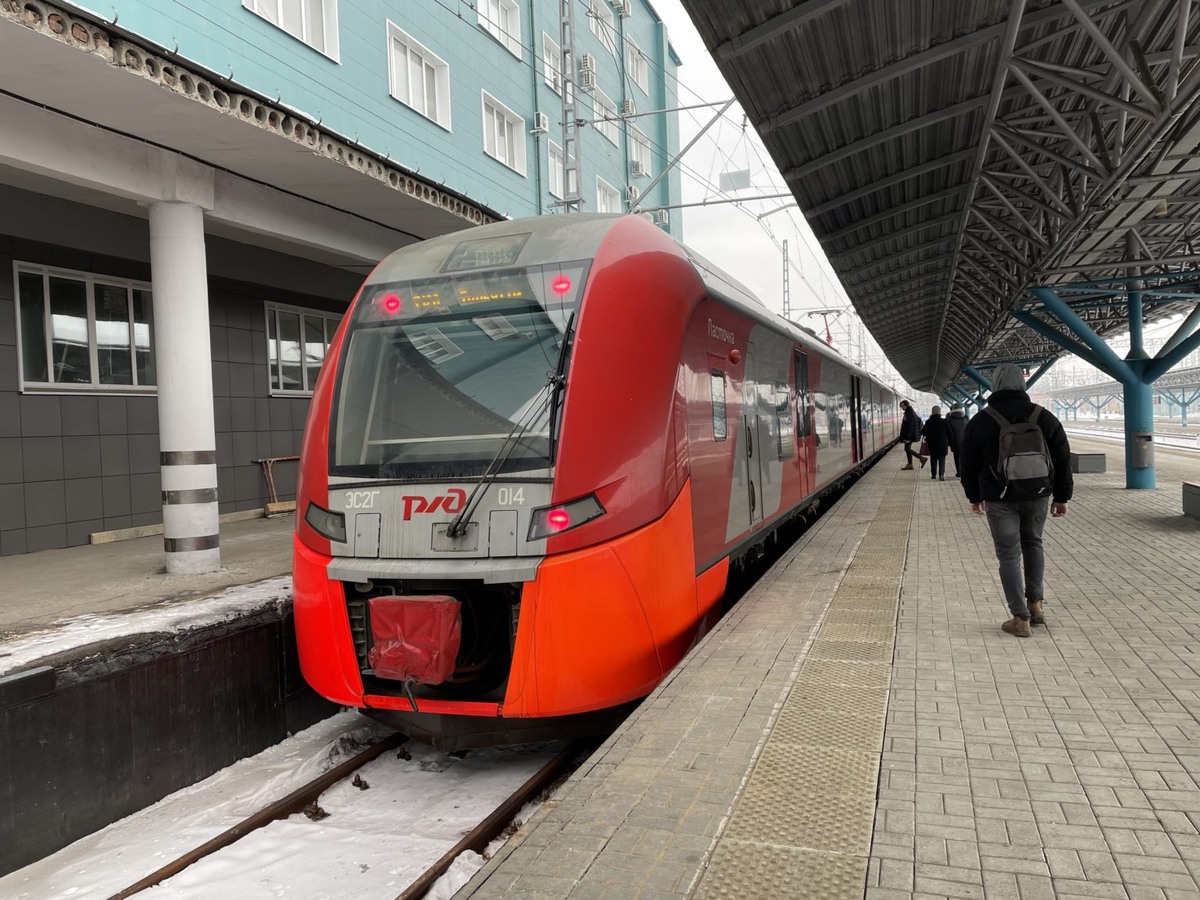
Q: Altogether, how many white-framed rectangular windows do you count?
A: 13